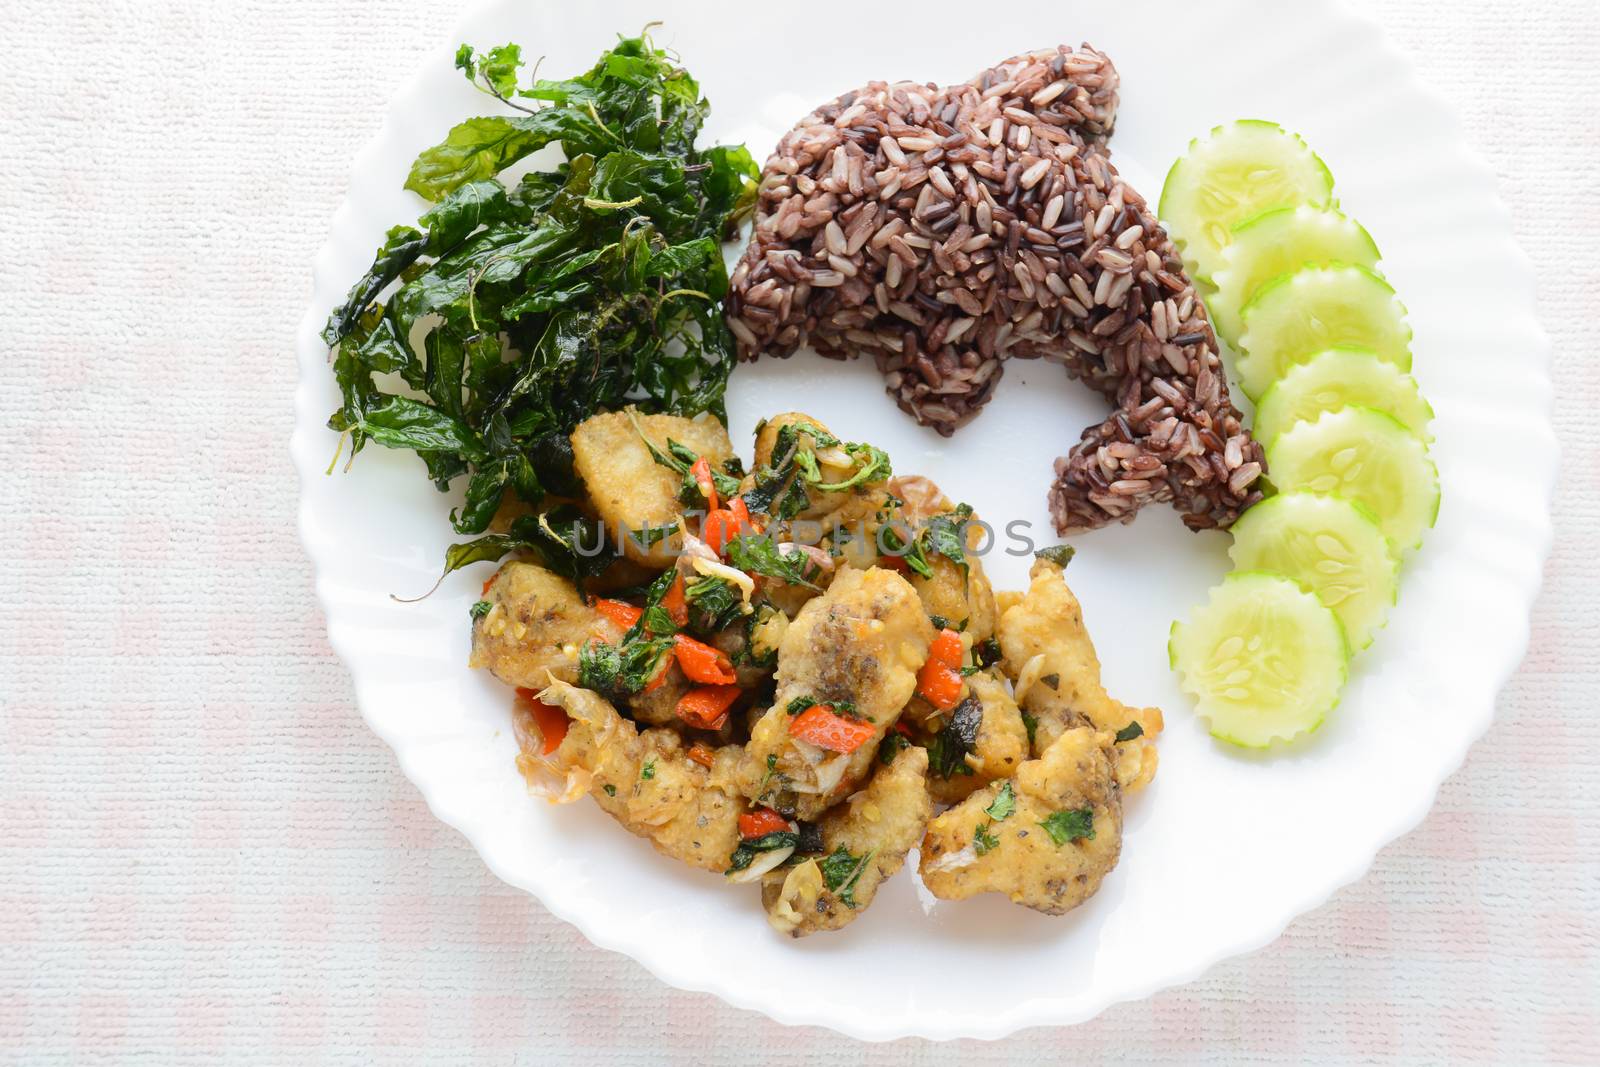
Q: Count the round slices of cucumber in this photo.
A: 7